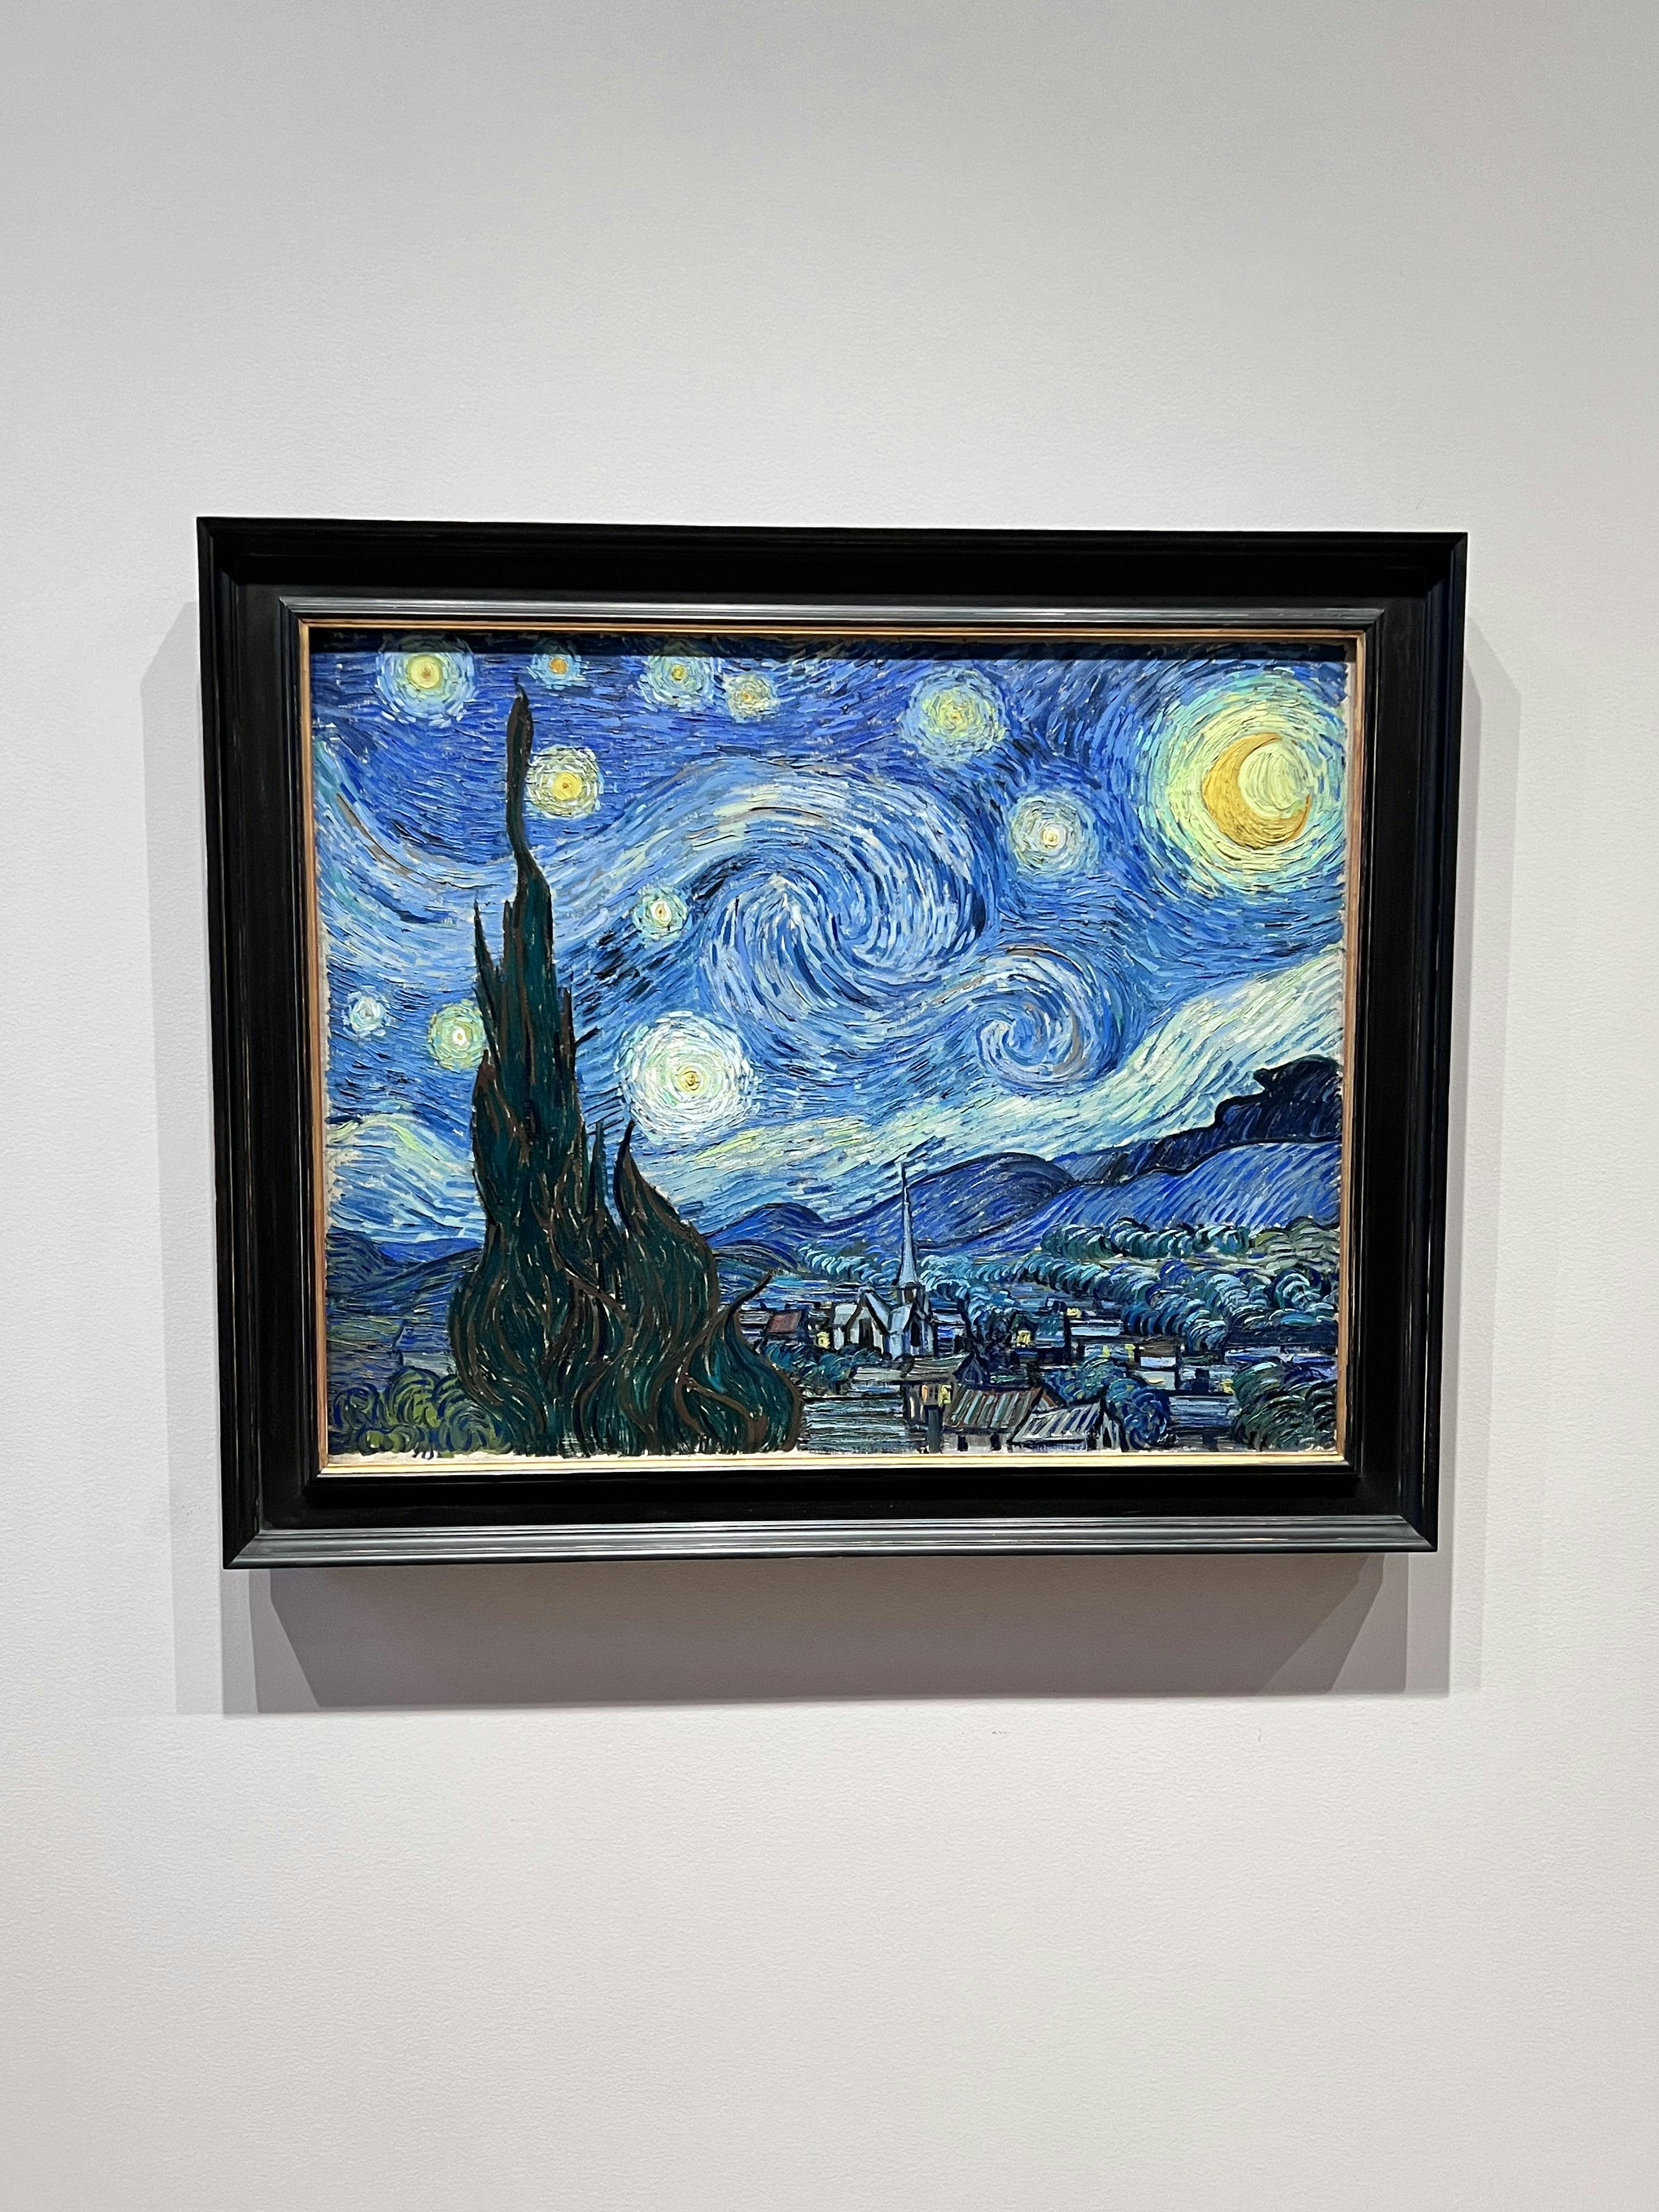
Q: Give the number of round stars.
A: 11